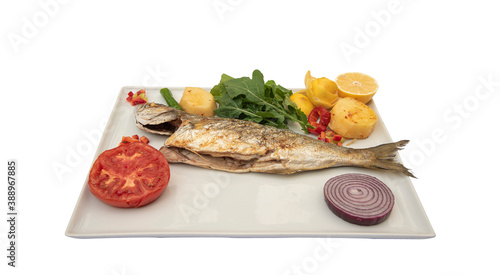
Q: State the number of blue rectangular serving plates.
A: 0